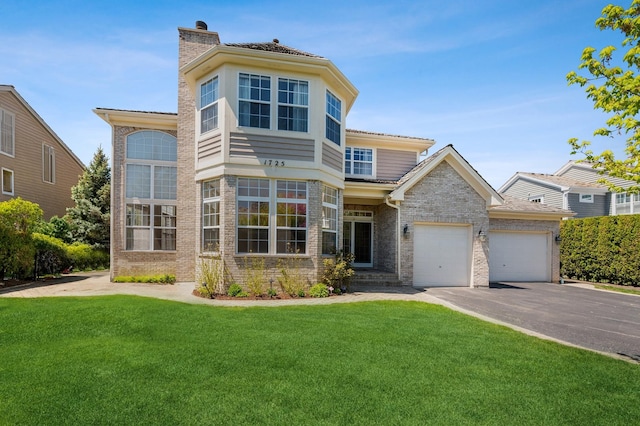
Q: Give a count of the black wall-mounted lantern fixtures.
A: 3